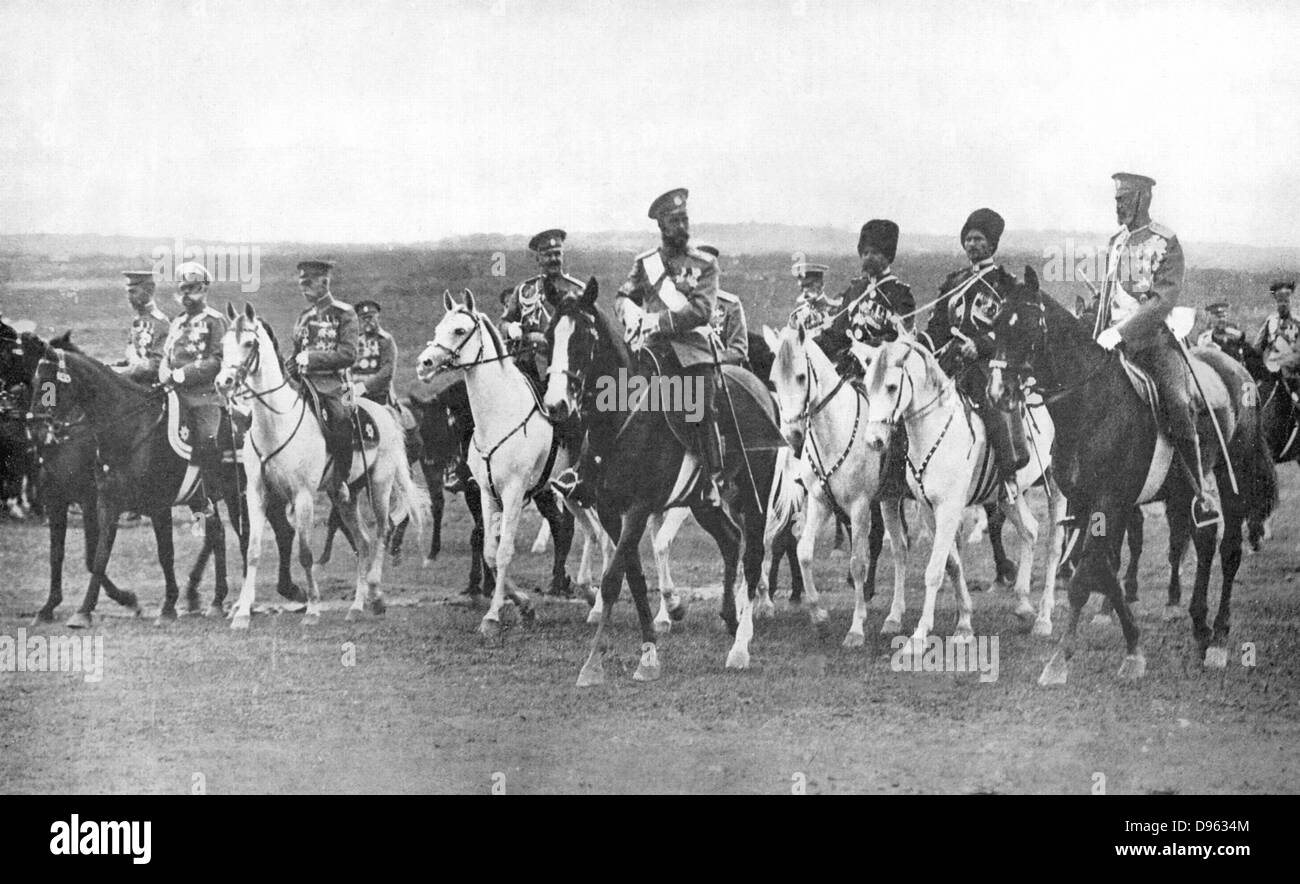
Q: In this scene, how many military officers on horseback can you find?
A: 13